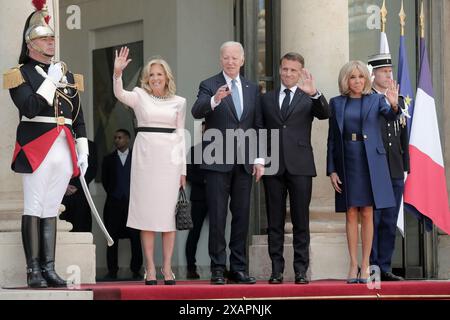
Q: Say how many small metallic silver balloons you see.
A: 0